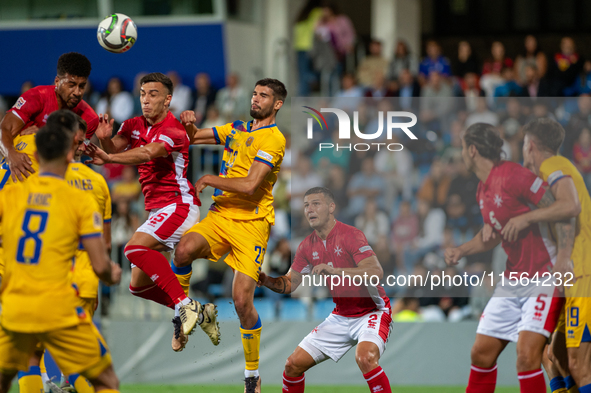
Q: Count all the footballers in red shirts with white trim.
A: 4